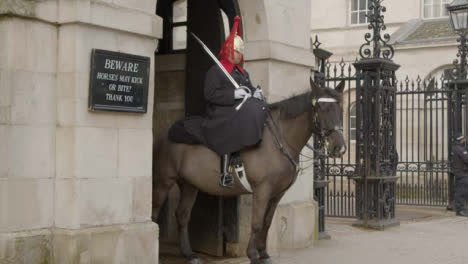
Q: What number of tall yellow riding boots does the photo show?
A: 0